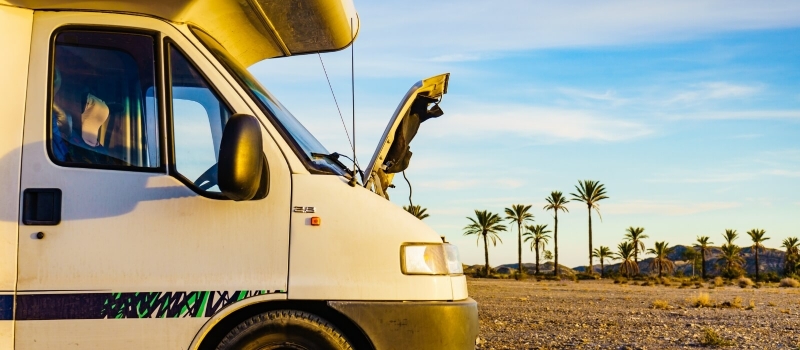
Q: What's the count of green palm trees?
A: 15